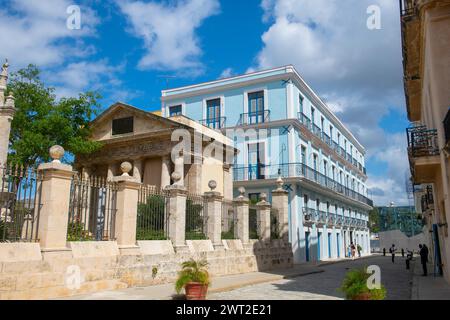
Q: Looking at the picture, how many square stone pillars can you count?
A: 7